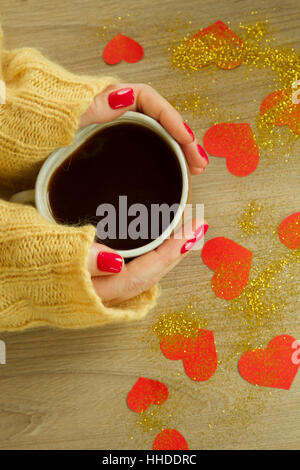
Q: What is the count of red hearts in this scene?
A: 10